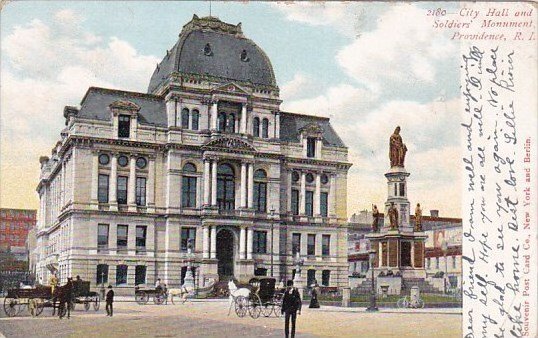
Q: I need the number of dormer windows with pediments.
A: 2